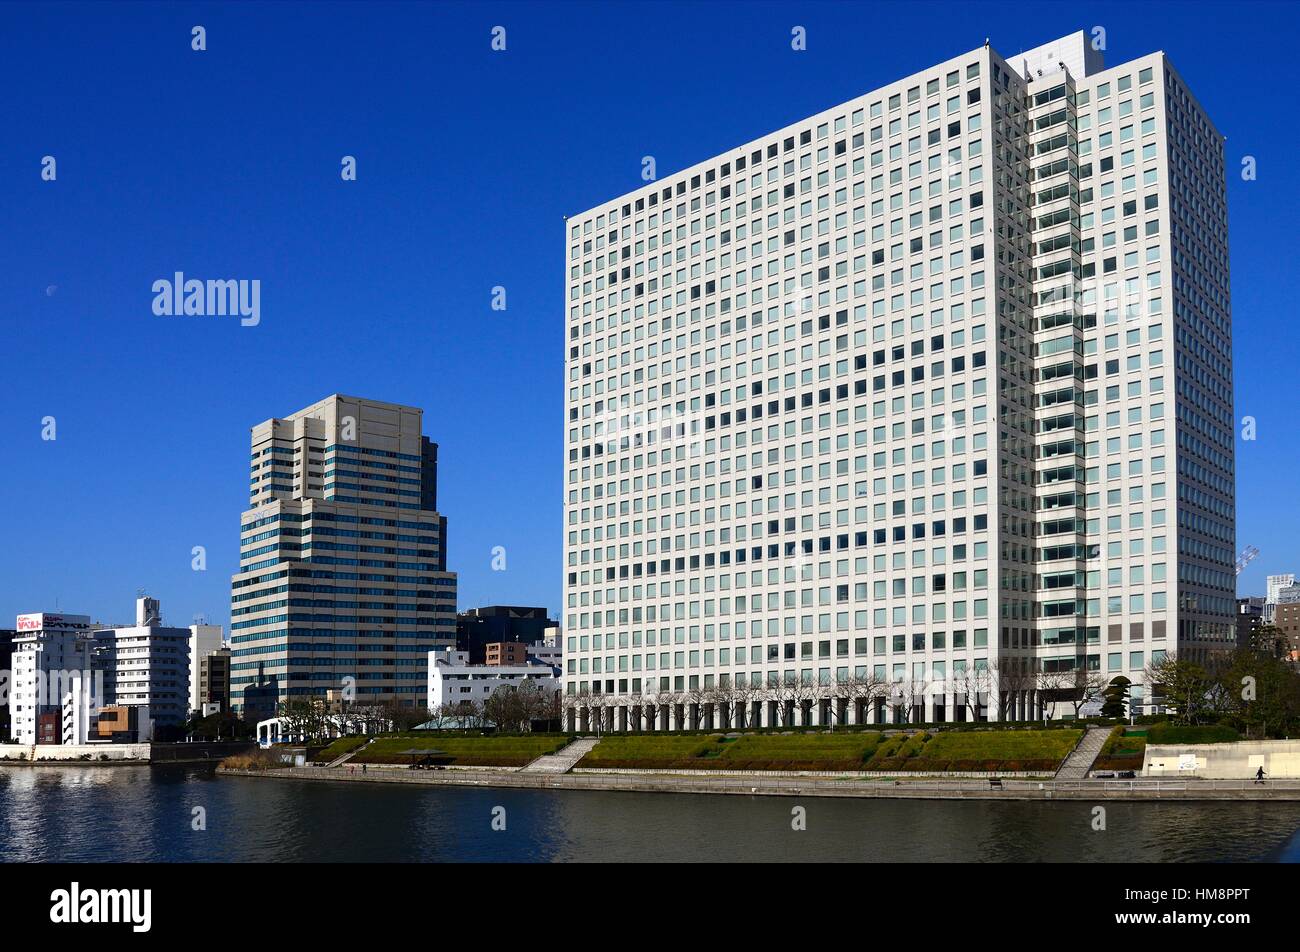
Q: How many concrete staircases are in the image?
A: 3